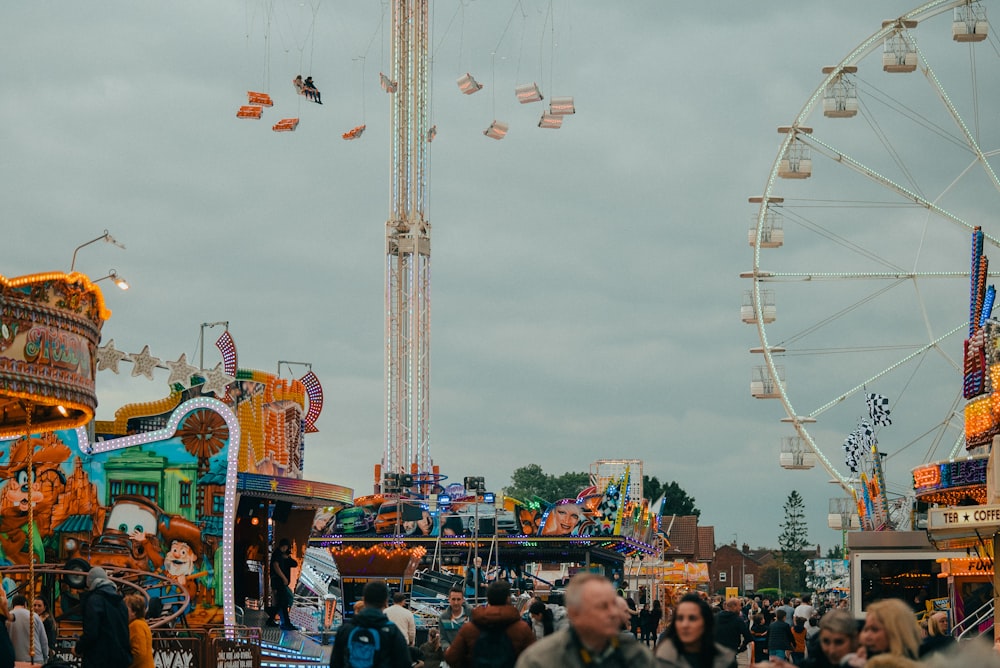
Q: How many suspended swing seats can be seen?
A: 12